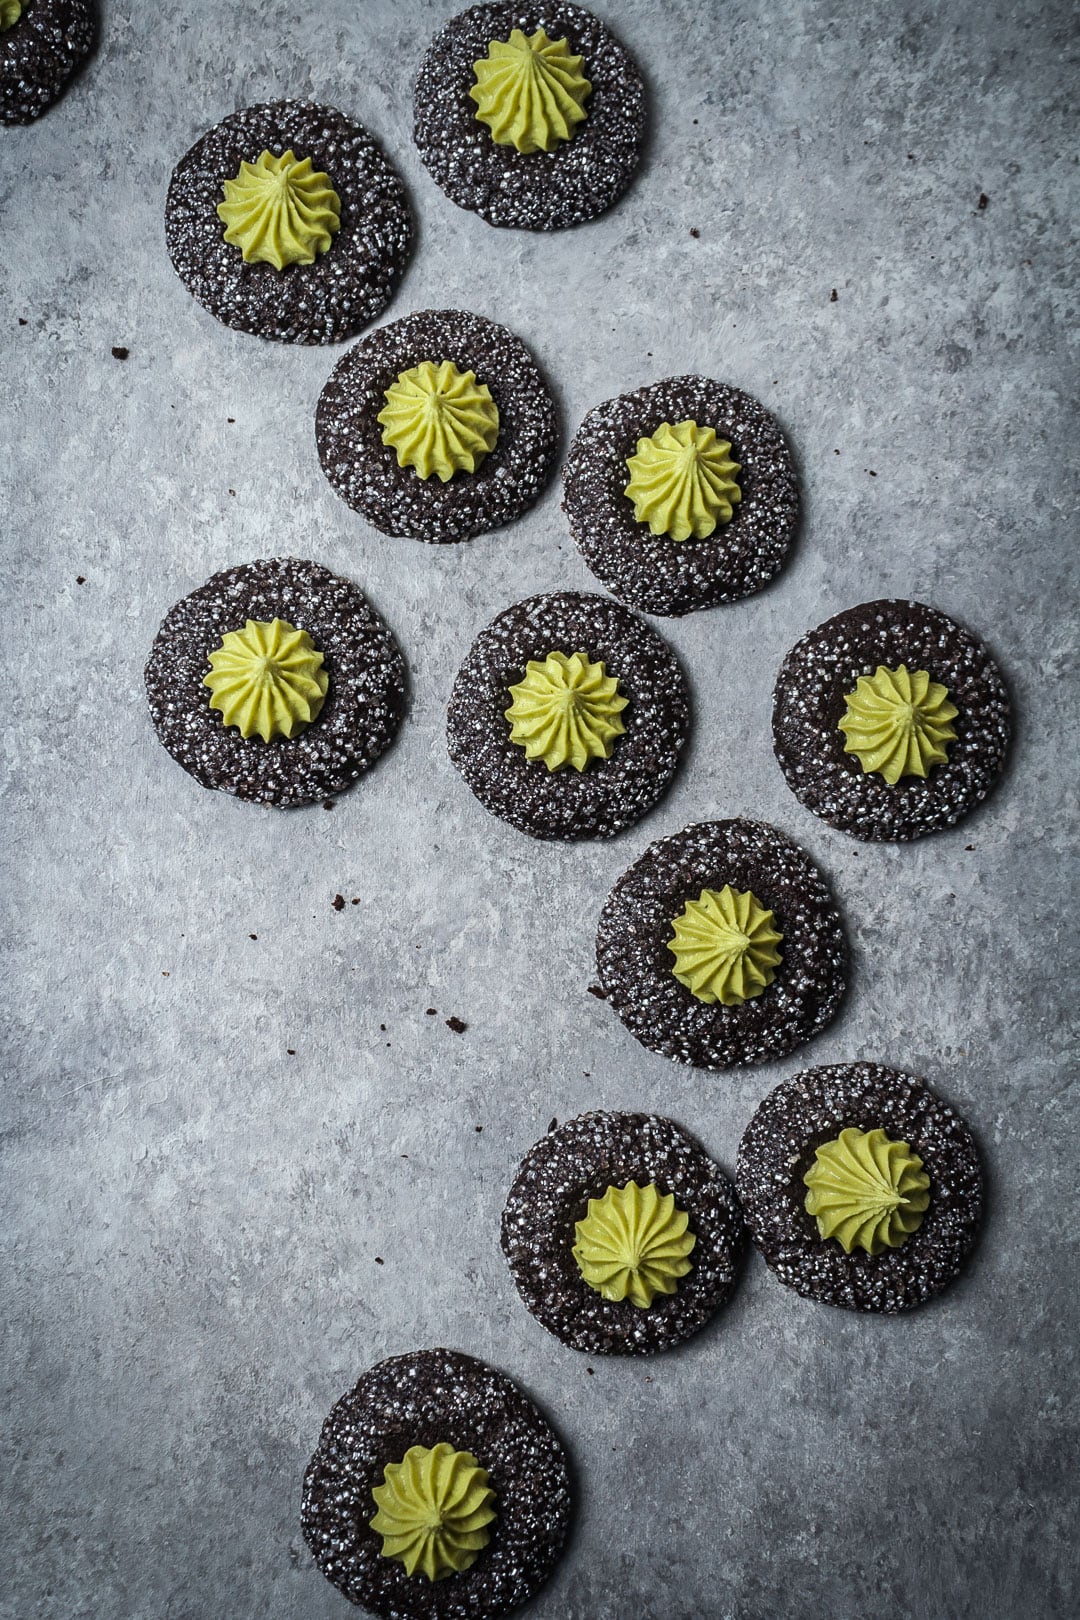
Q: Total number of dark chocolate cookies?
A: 12